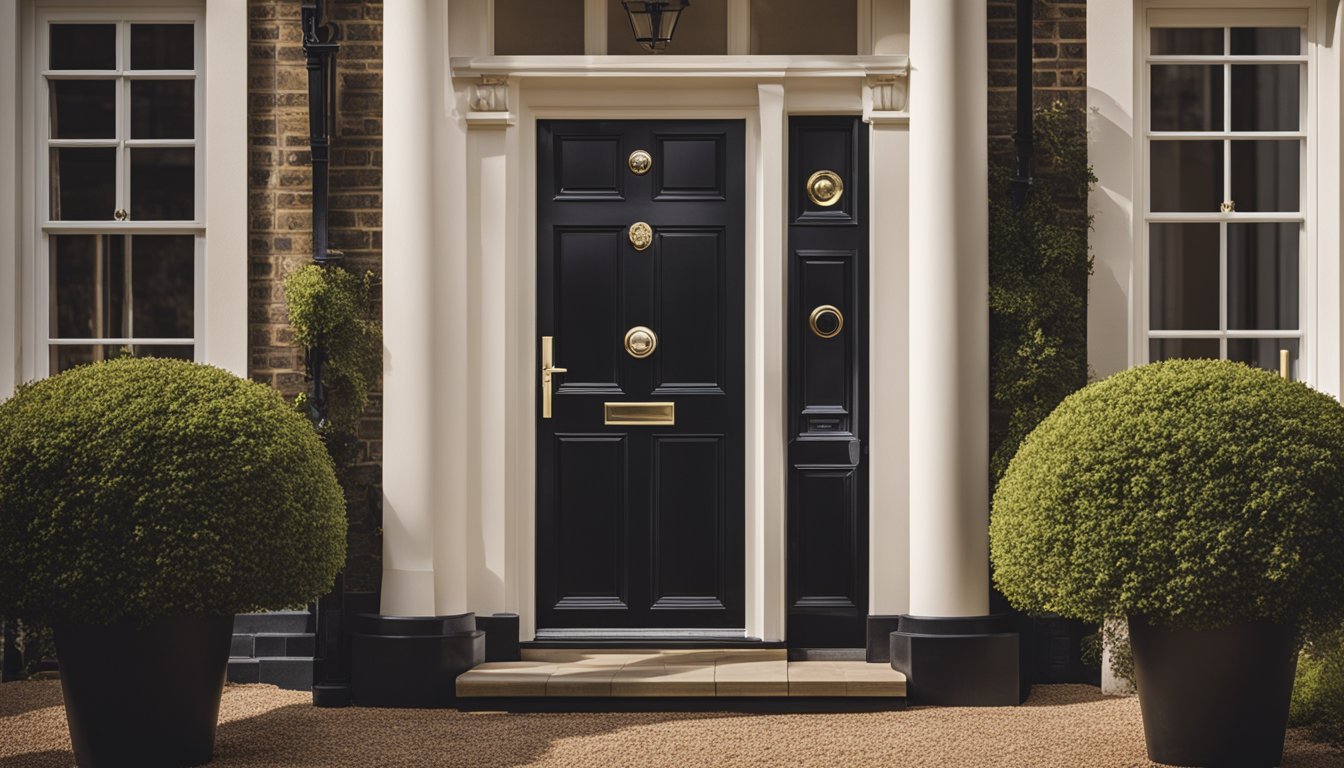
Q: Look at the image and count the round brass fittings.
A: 5